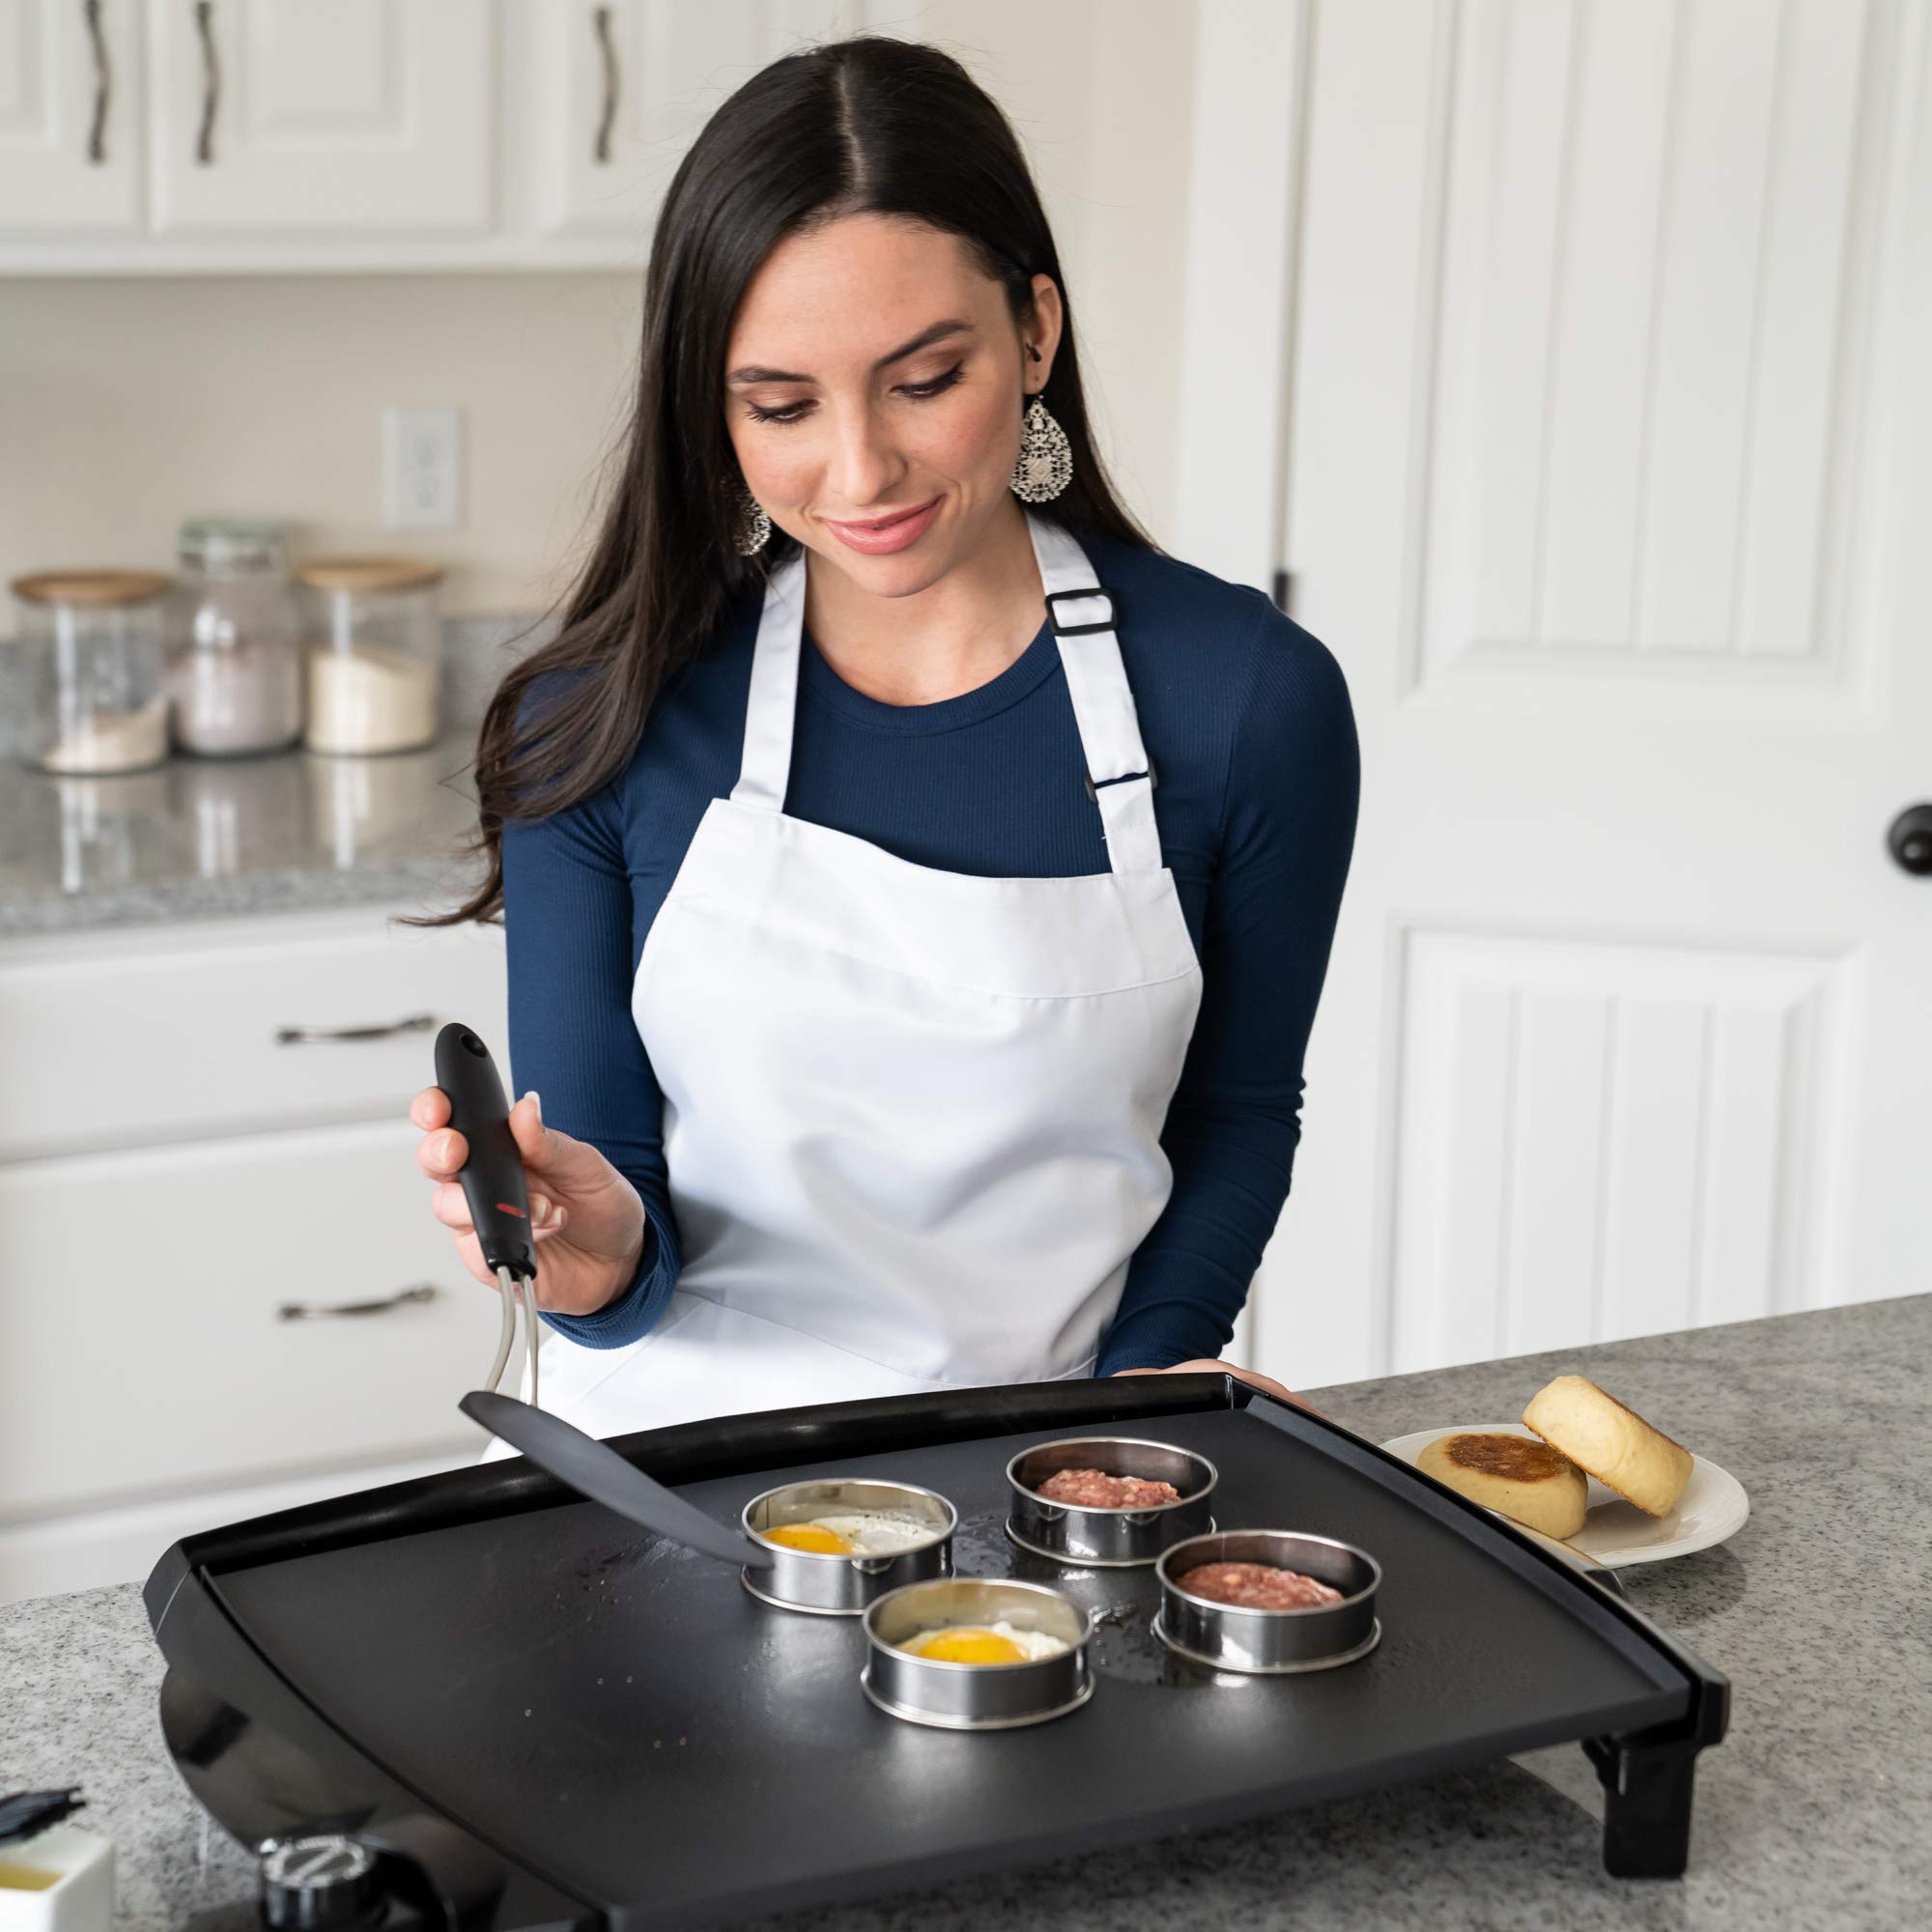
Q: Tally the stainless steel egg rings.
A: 4